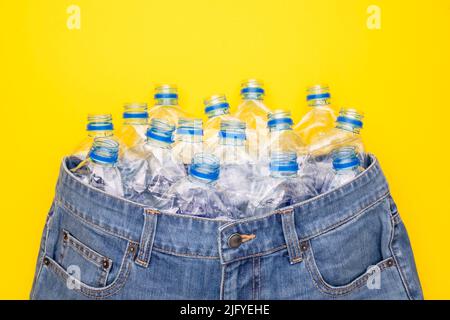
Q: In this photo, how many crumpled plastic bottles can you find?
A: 15